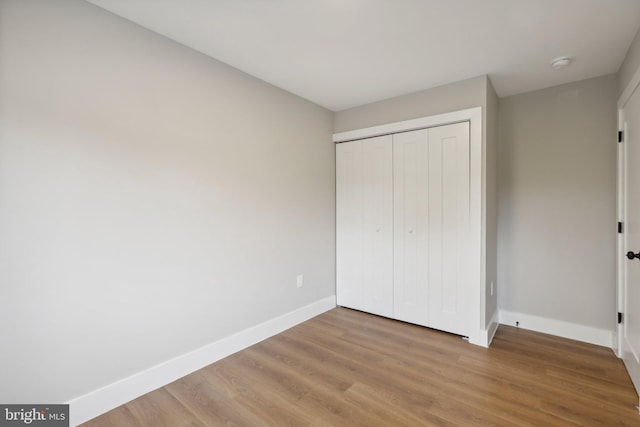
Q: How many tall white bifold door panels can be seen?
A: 4